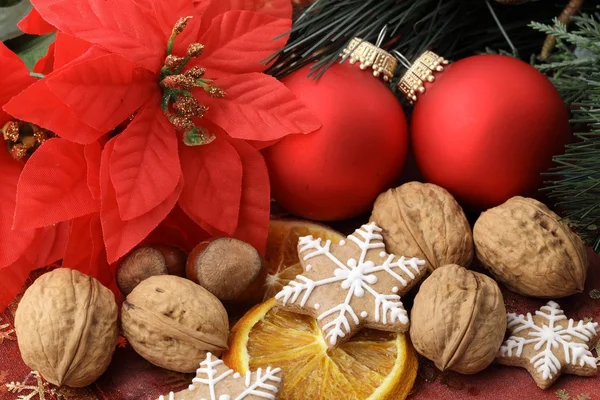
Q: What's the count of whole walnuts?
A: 5